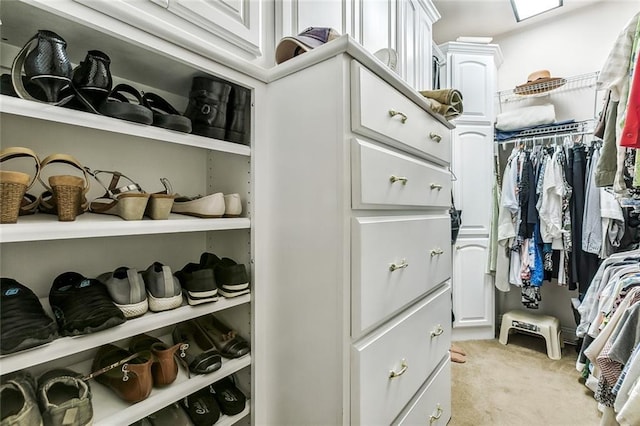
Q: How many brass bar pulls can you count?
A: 9